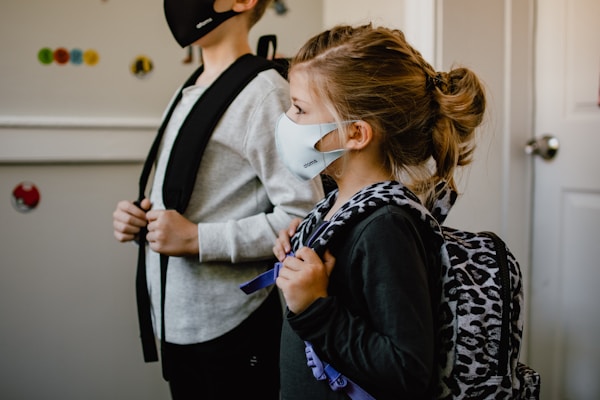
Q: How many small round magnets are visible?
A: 6